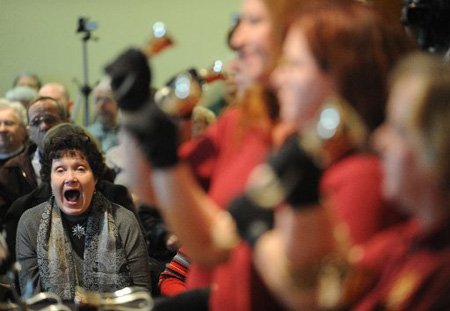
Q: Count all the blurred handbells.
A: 4